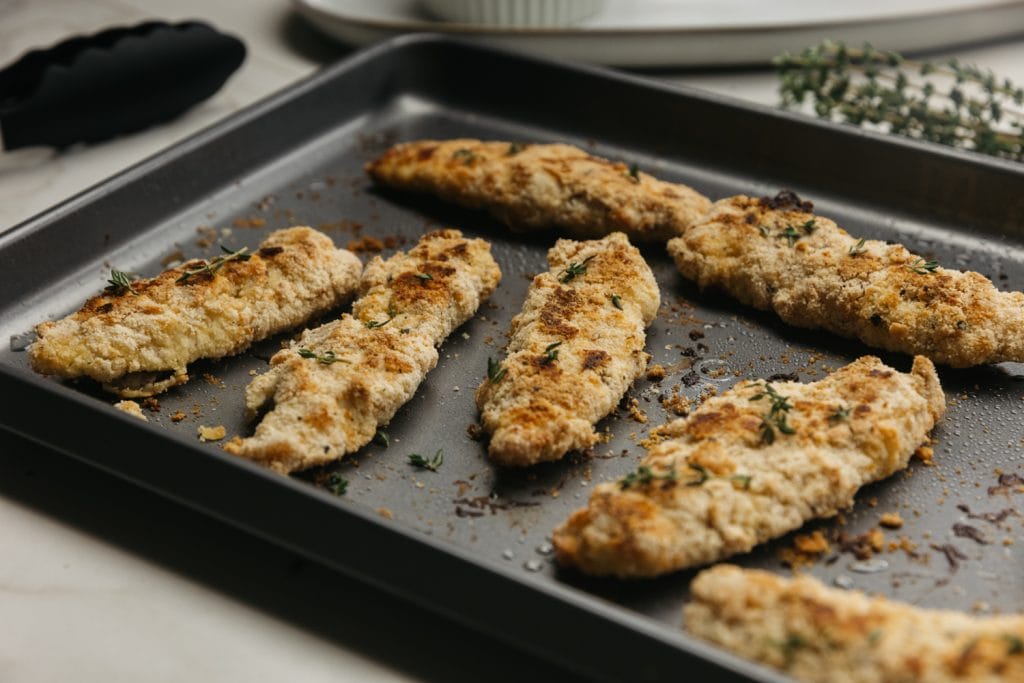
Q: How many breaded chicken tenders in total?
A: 7